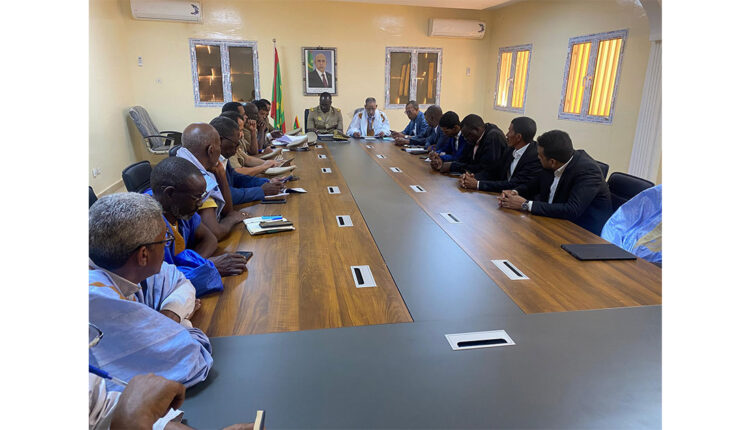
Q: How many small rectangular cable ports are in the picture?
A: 13